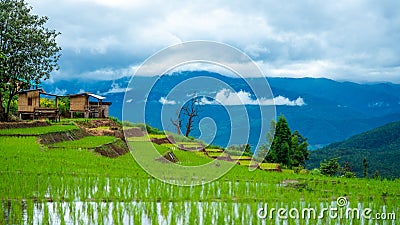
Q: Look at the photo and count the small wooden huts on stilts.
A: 2